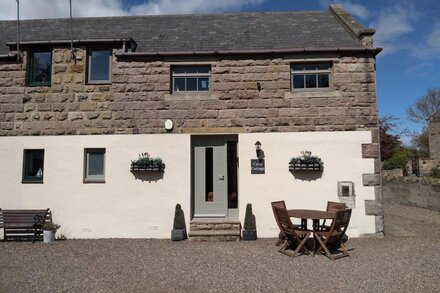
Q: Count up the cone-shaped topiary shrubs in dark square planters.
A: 2